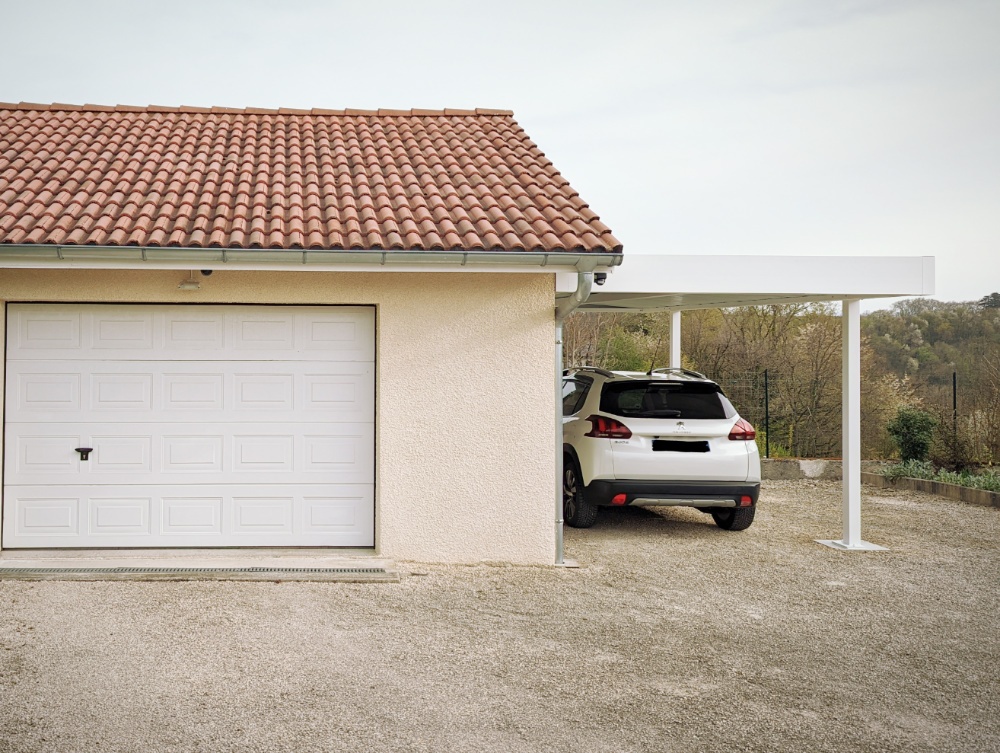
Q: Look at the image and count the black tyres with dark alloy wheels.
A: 2